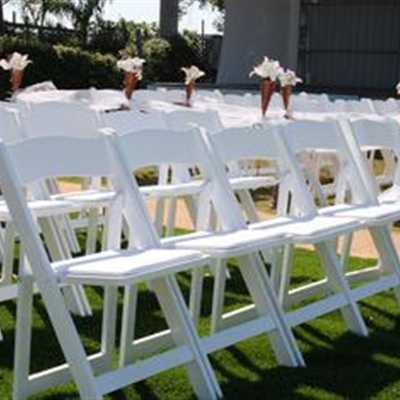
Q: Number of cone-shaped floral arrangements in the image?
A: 5